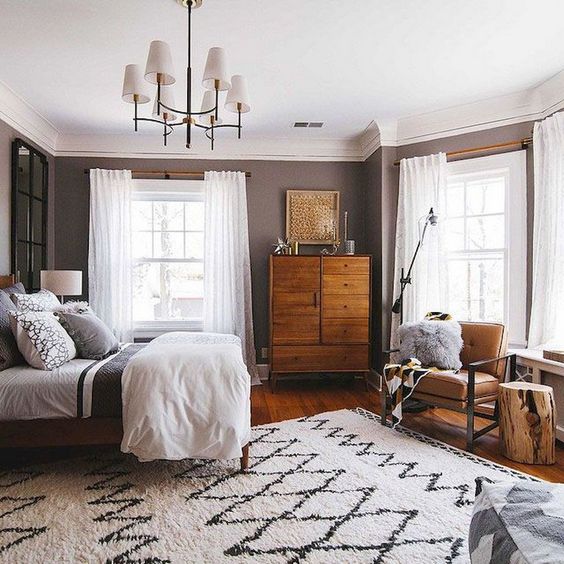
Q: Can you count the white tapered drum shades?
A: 6